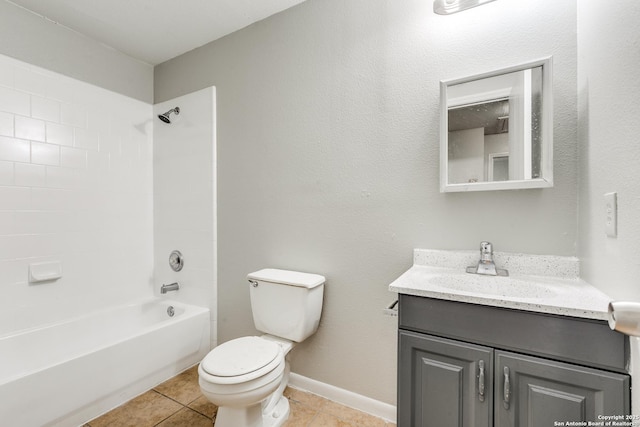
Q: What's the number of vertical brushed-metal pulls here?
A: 2